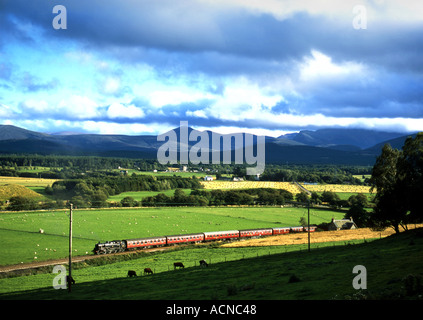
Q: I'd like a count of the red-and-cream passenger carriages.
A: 7